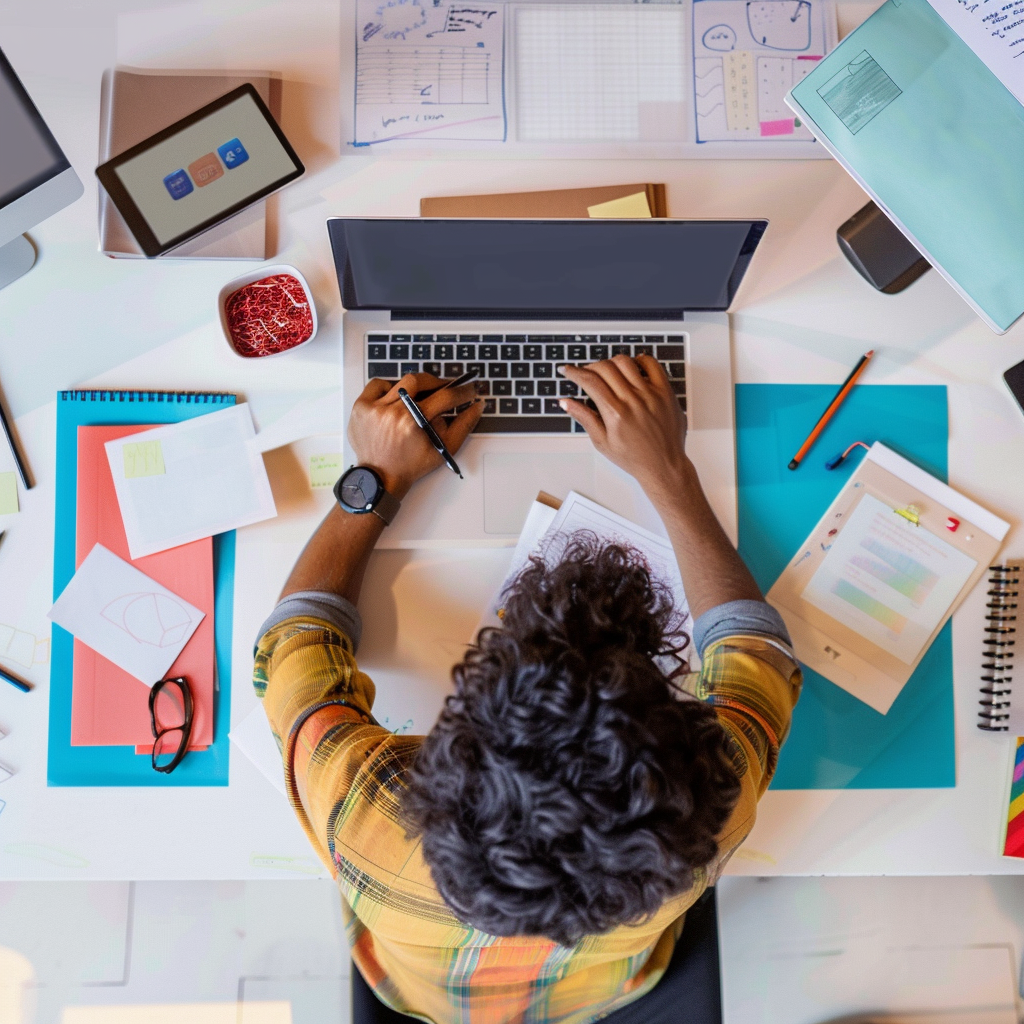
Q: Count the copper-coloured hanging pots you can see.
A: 0